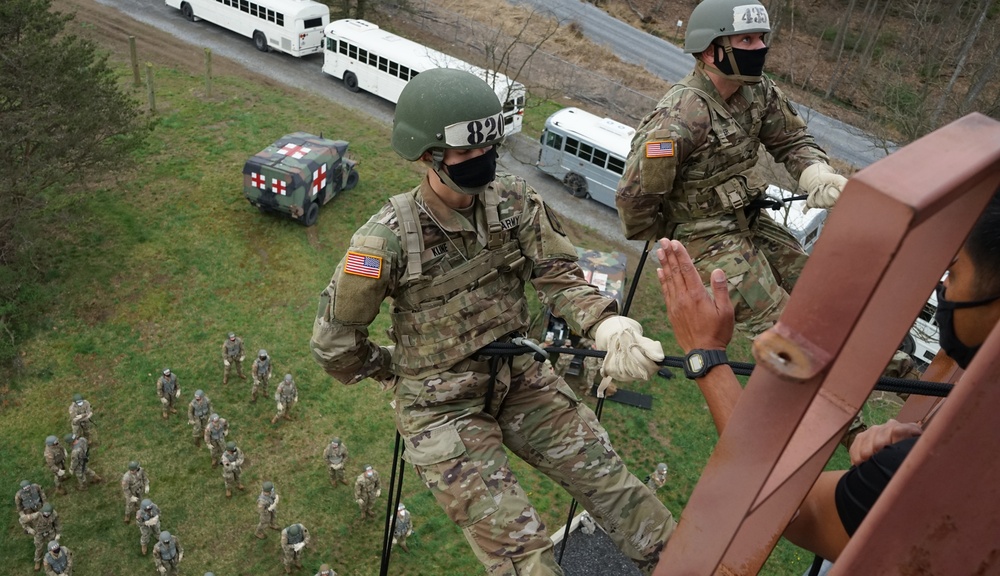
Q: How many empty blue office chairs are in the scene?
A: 0